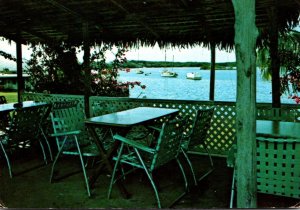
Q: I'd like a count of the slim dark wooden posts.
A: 4